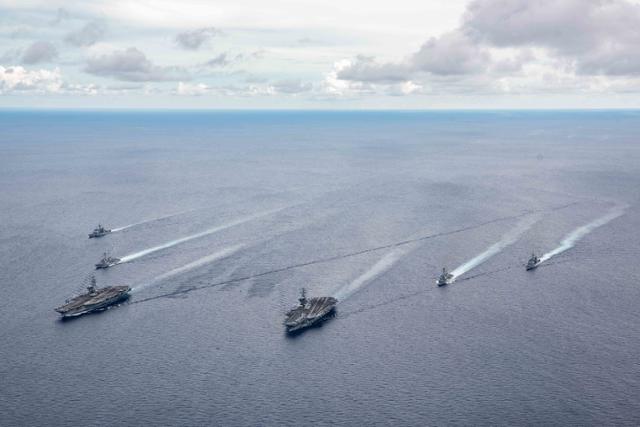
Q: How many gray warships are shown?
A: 6